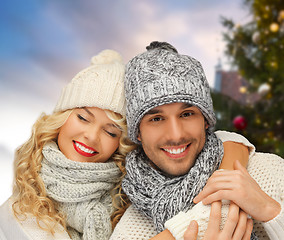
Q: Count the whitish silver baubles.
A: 2